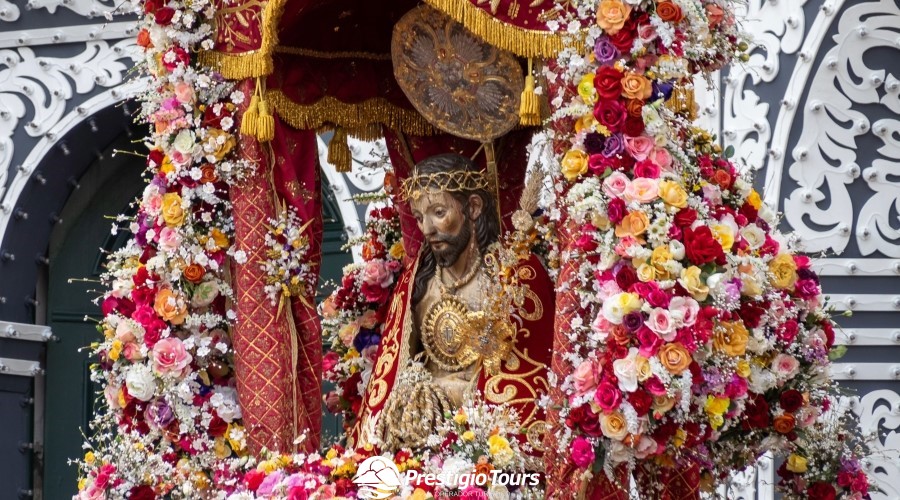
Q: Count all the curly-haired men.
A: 1